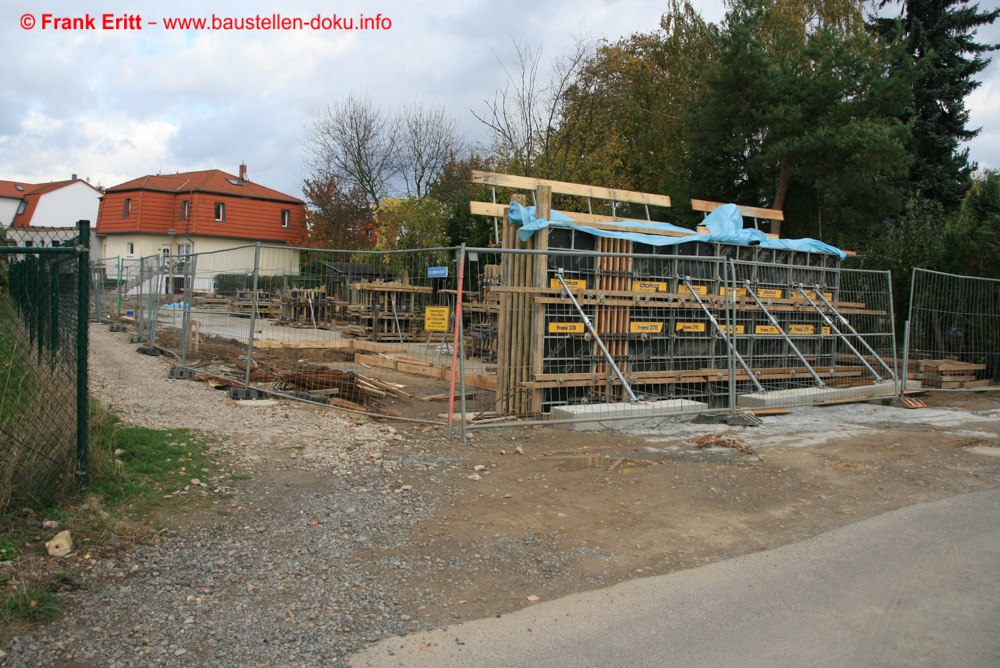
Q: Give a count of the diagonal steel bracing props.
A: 5